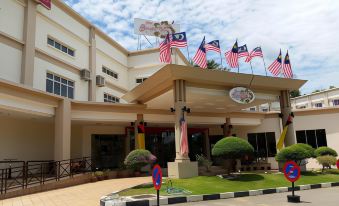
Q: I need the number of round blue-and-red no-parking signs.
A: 2